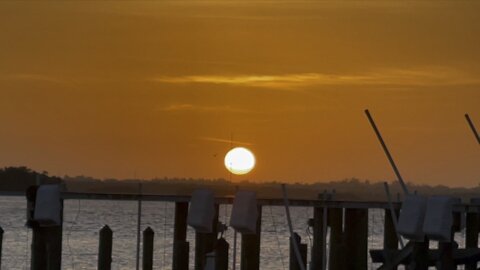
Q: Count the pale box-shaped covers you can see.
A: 5